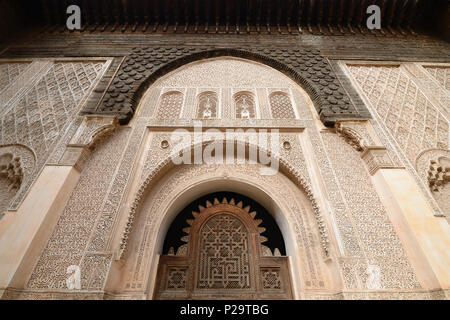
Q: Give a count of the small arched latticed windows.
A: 4